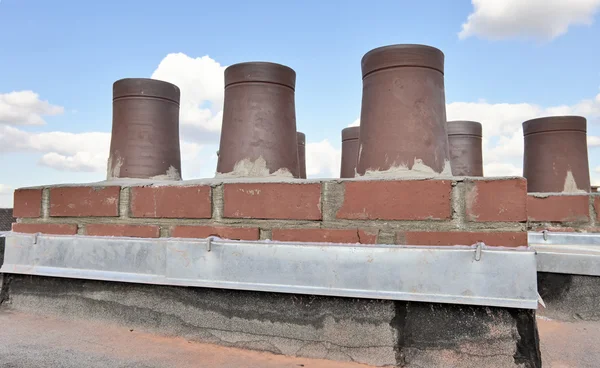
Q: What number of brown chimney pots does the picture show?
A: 7